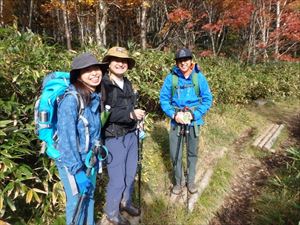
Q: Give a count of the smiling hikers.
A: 3